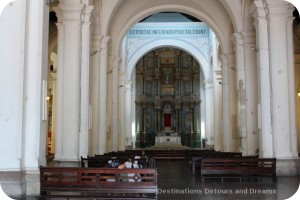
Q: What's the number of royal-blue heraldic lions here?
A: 0